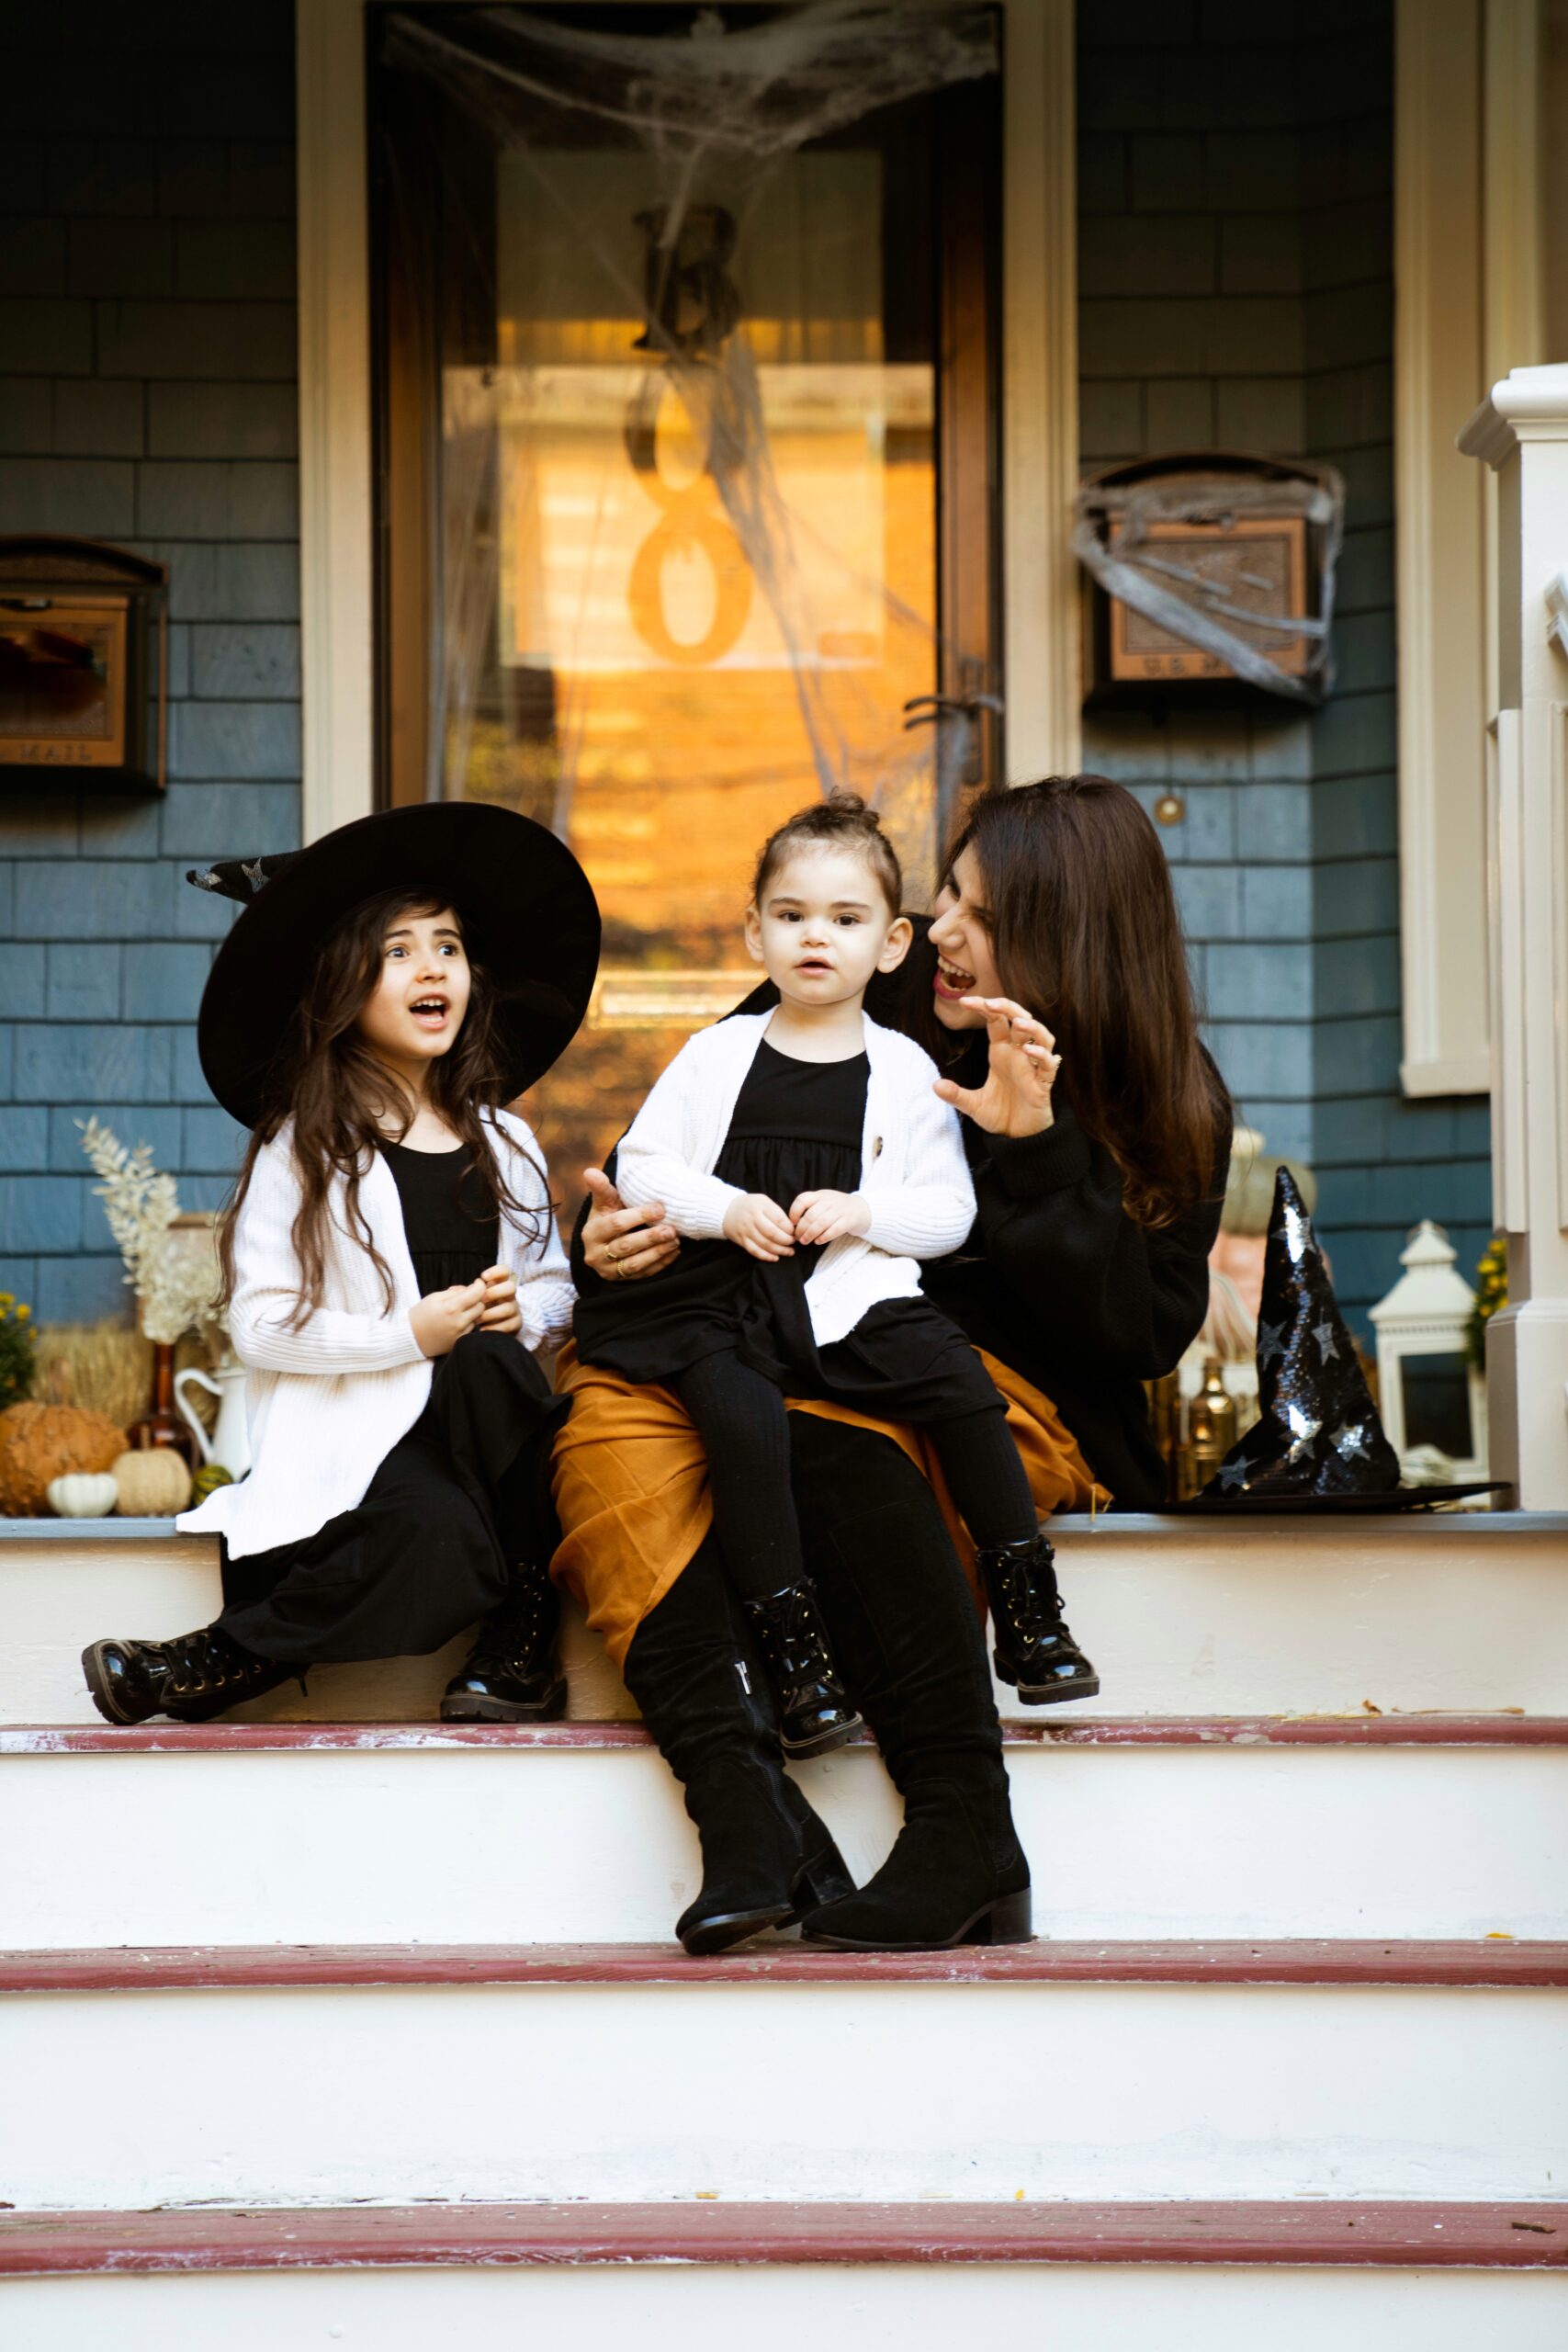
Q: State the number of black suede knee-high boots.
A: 2